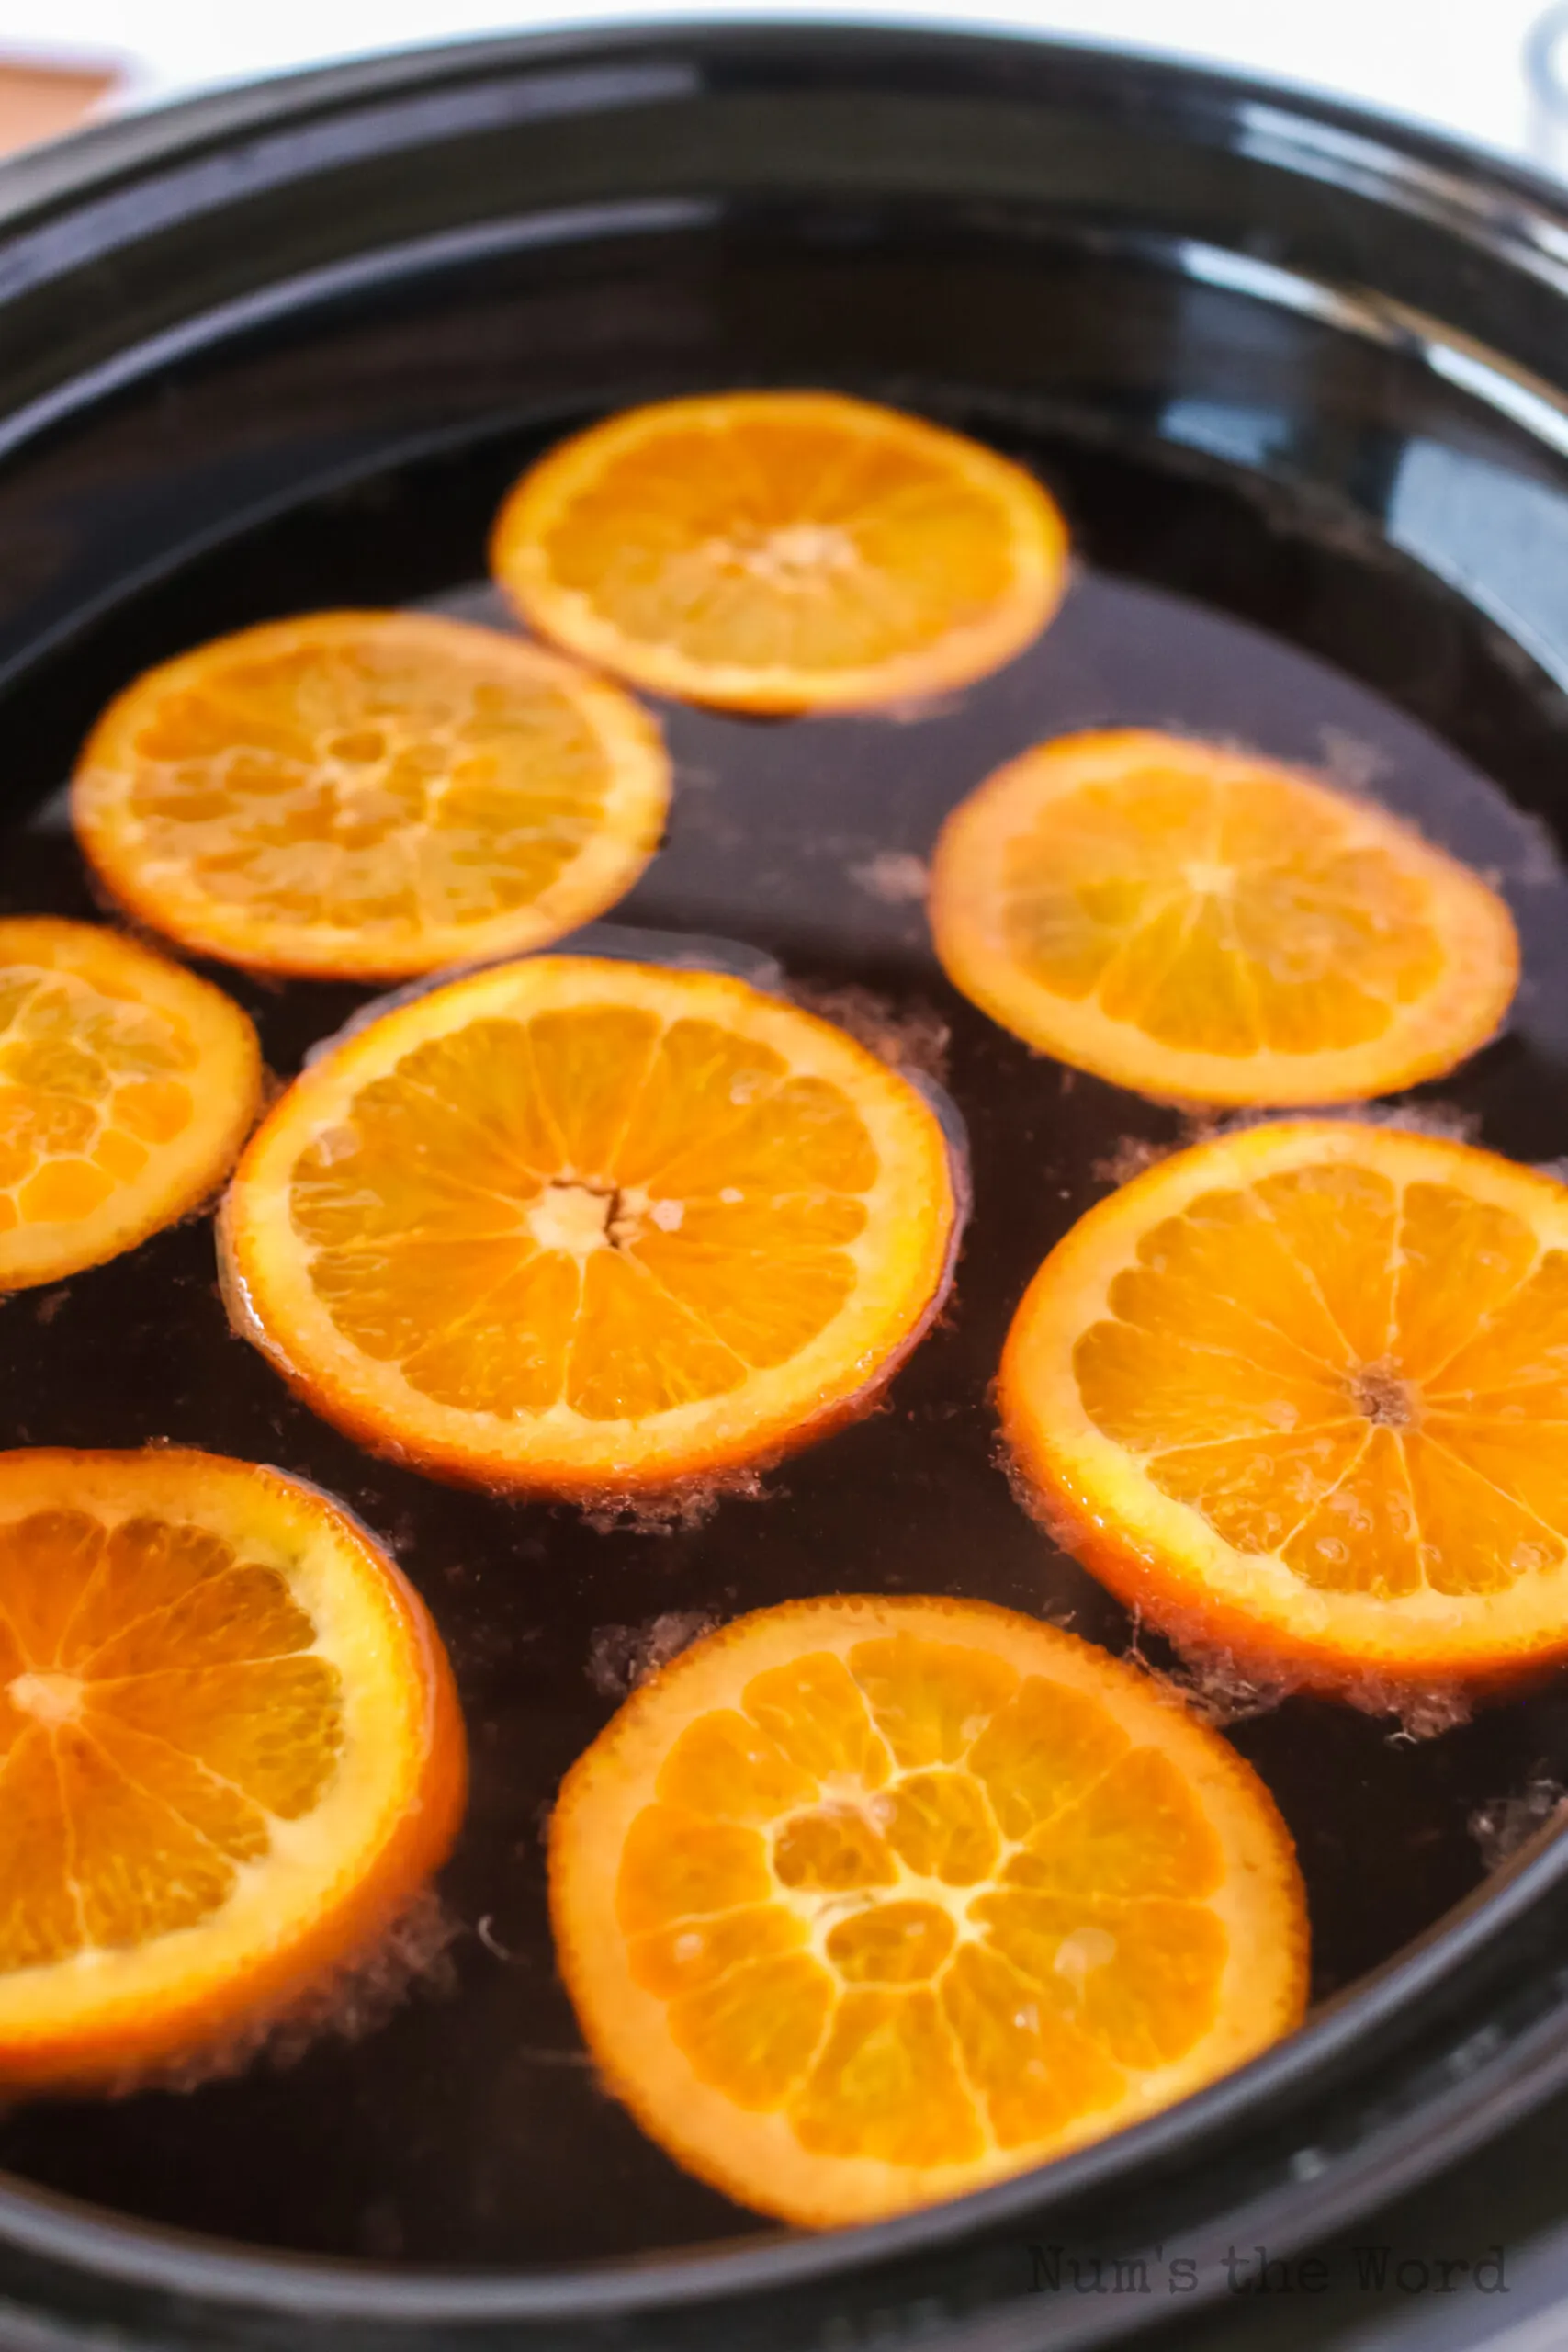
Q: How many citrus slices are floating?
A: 8